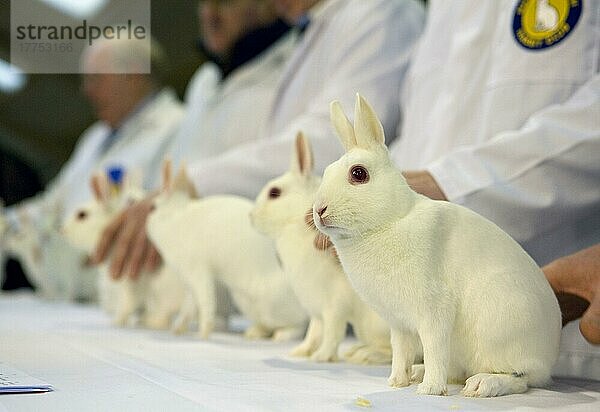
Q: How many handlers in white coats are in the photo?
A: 4